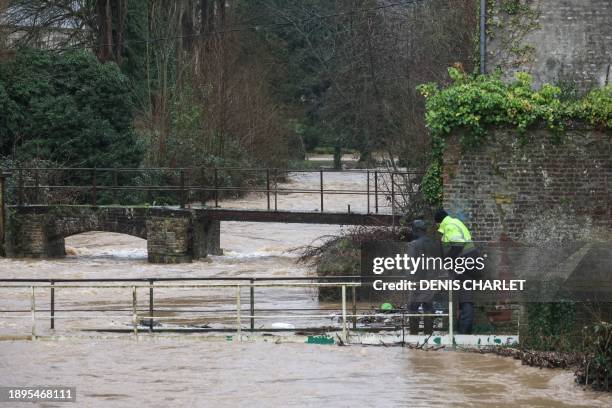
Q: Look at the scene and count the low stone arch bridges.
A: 1